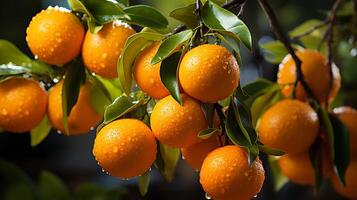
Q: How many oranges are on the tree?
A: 15